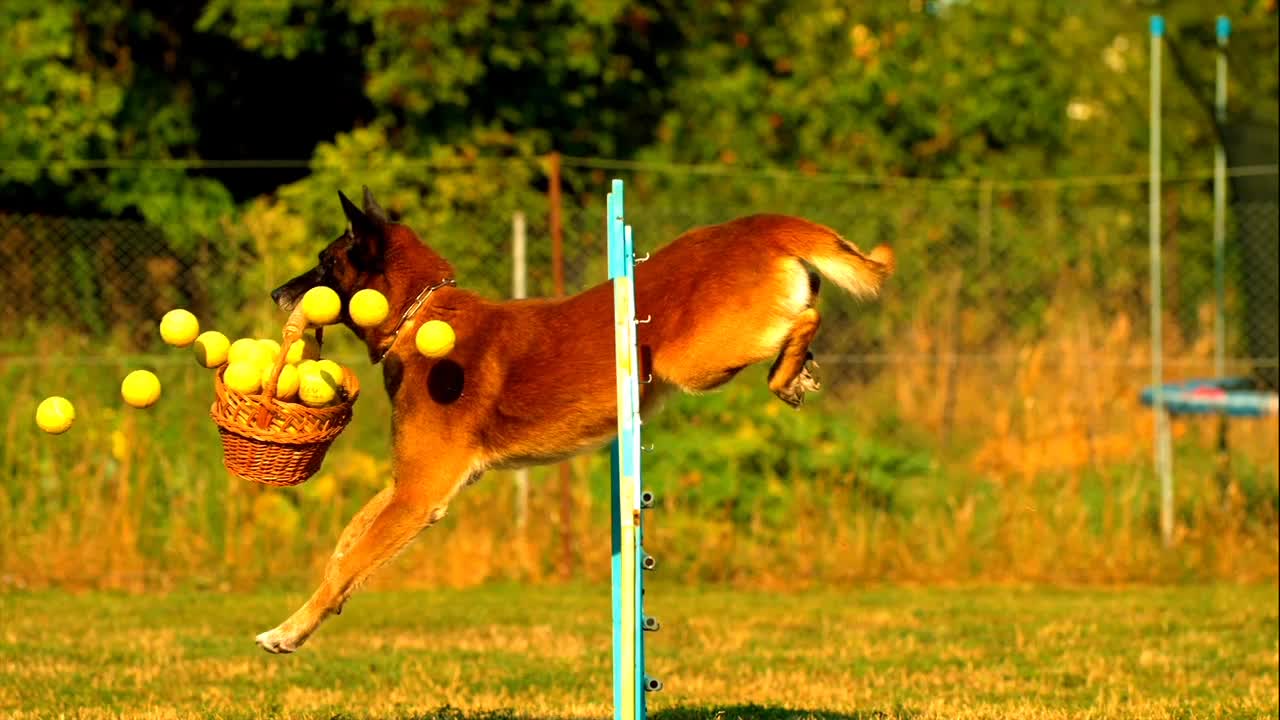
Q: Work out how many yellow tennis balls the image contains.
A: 15